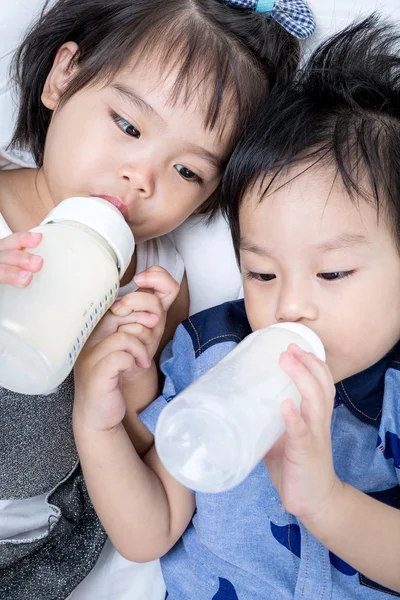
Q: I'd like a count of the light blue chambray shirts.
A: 1